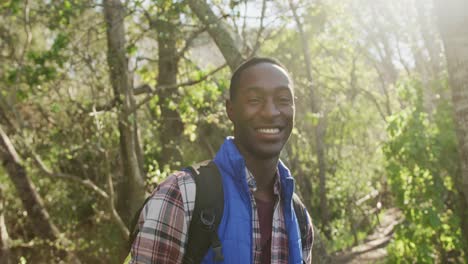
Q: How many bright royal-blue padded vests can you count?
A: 1